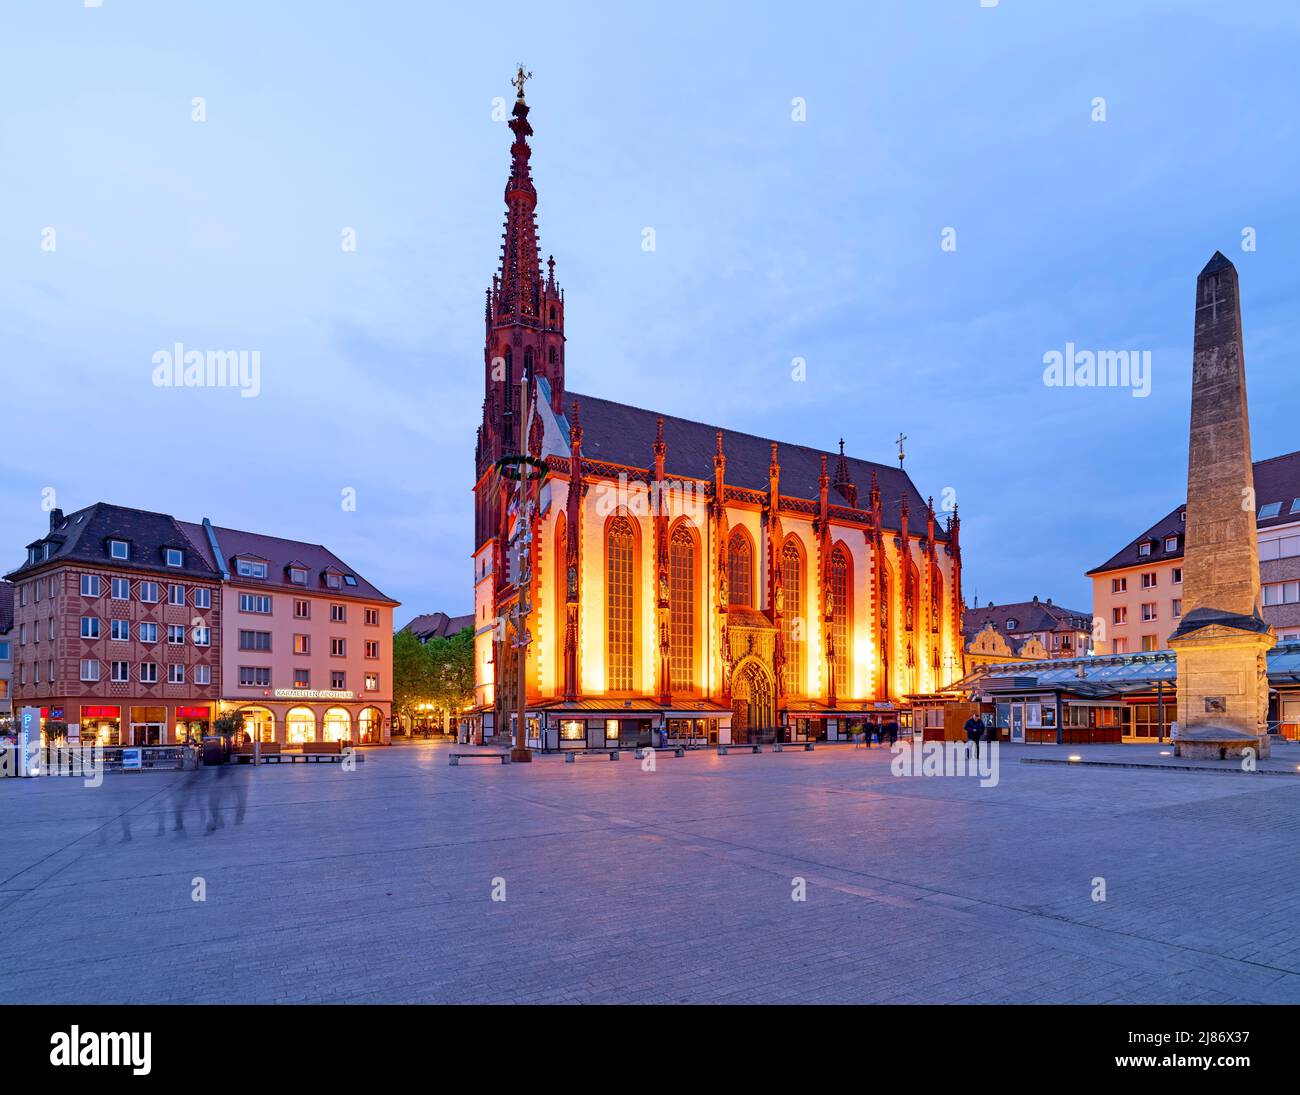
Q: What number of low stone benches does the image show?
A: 5